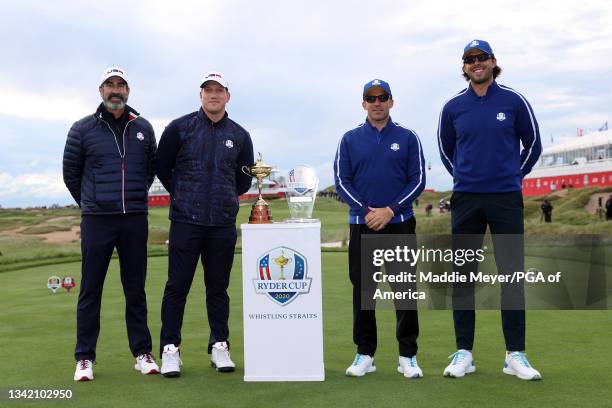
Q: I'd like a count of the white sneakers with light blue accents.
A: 4